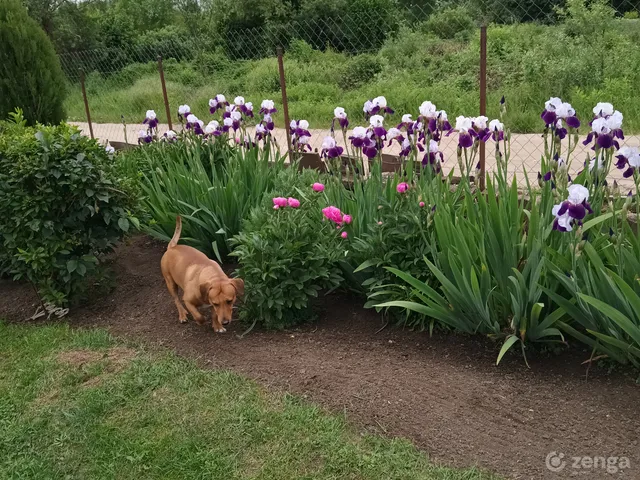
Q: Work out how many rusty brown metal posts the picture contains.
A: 4